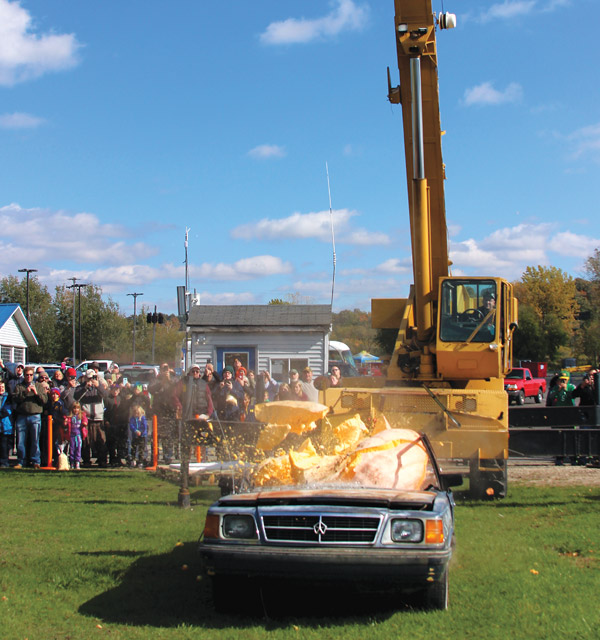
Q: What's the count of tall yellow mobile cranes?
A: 1